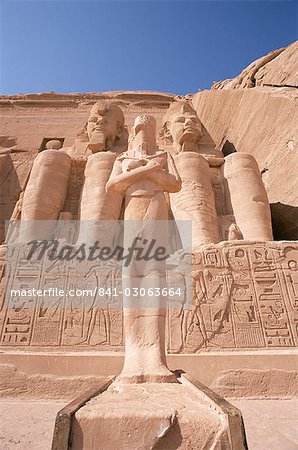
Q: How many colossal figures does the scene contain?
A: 3